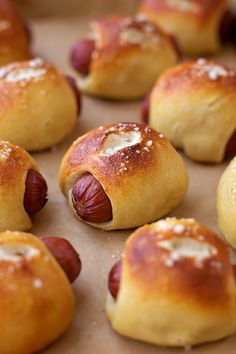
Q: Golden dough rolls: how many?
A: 10